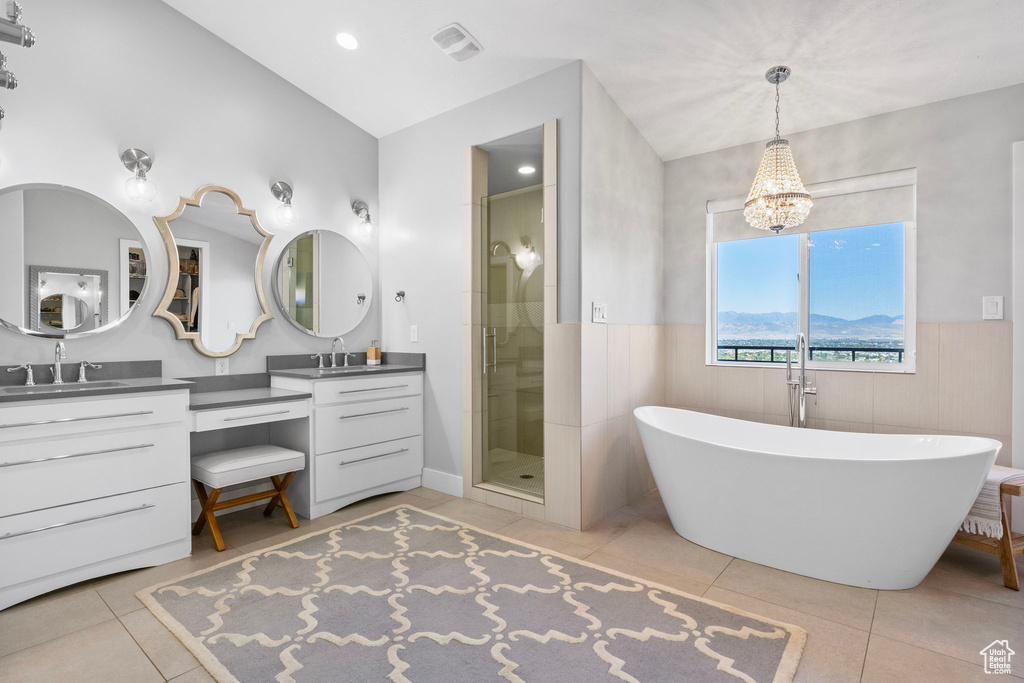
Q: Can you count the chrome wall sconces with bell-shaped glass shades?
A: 3